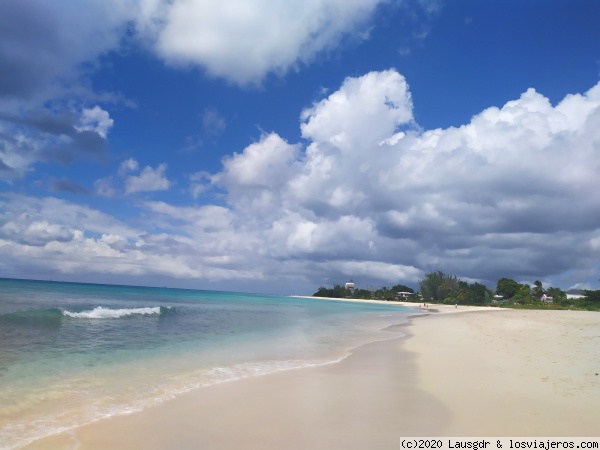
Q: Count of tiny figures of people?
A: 4